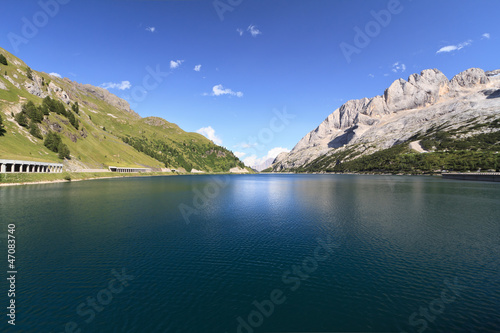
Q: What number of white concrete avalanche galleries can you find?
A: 2